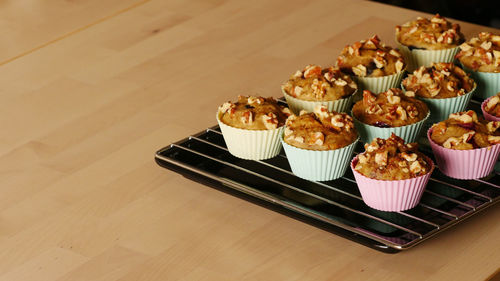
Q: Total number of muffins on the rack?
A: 11